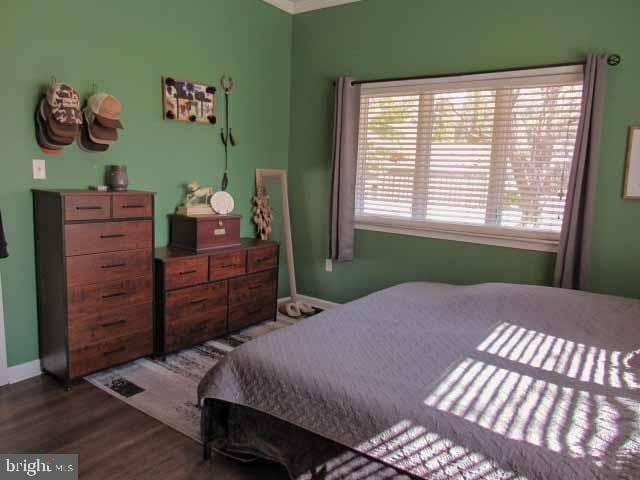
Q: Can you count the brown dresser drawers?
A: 14